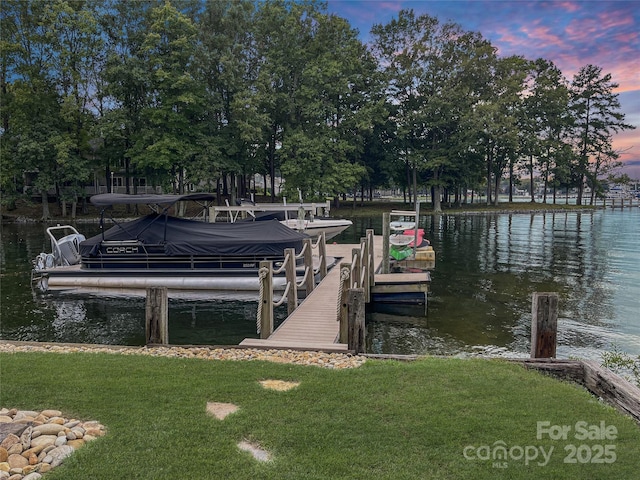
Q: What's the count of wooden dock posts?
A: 12